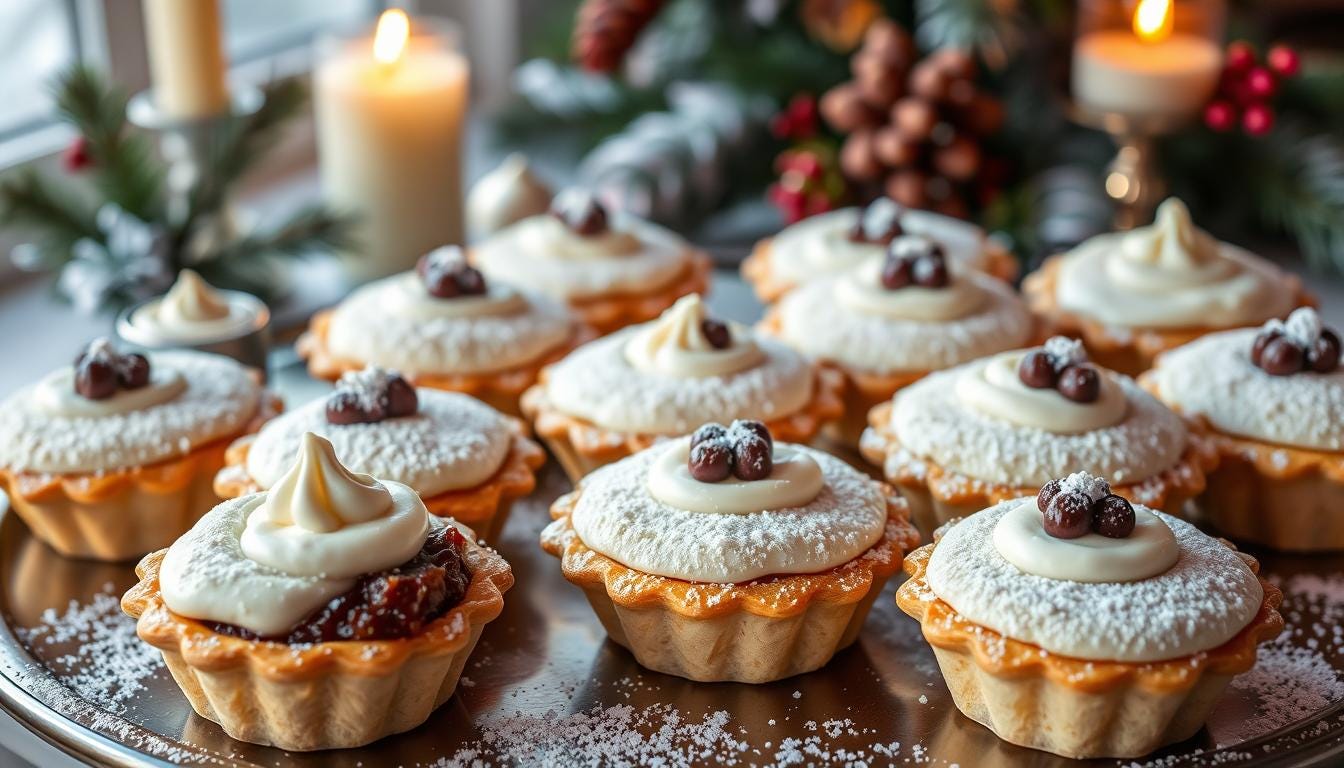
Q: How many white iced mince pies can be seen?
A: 13